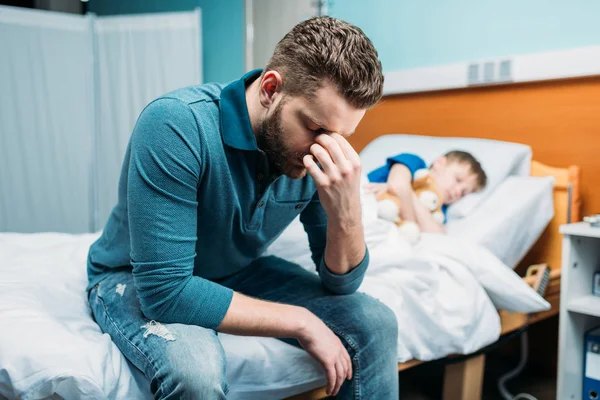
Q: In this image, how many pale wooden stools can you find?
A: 0